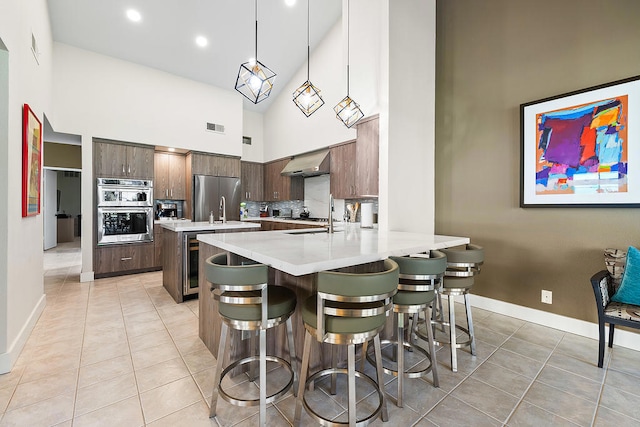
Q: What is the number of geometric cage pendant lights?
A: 3